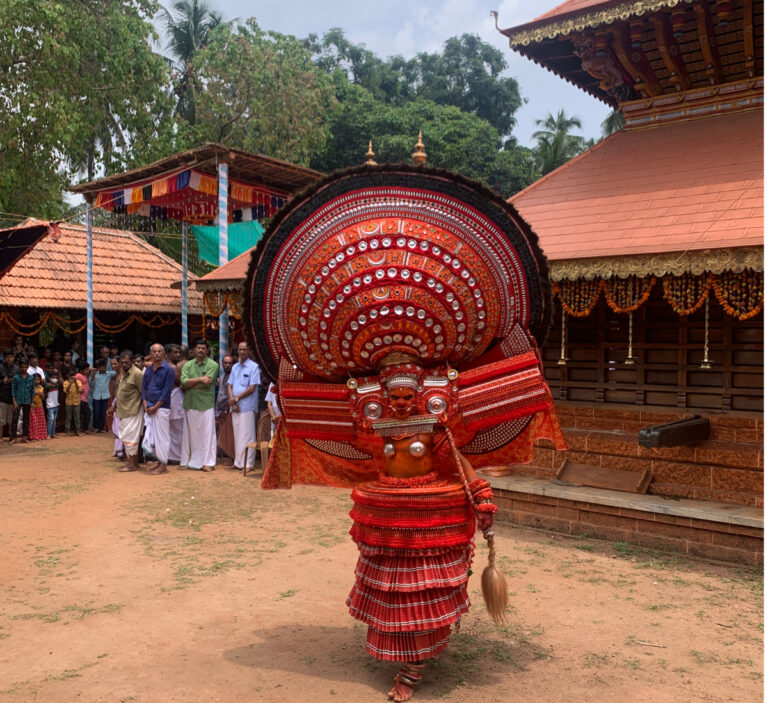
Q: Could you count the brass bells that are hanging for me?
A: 3